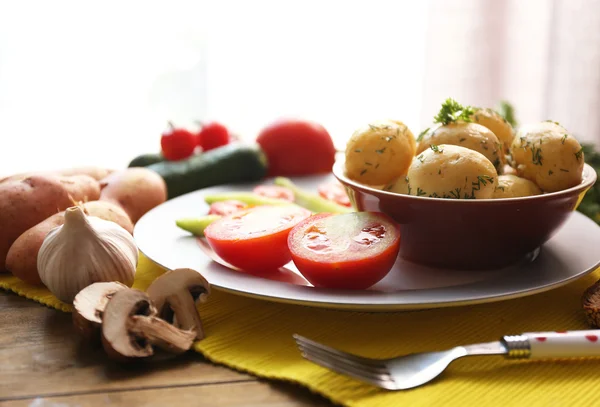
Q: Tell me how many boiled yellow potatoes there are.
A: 7